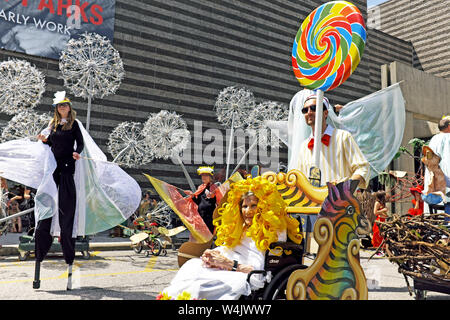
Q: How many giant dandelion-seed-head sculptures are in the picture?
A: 7